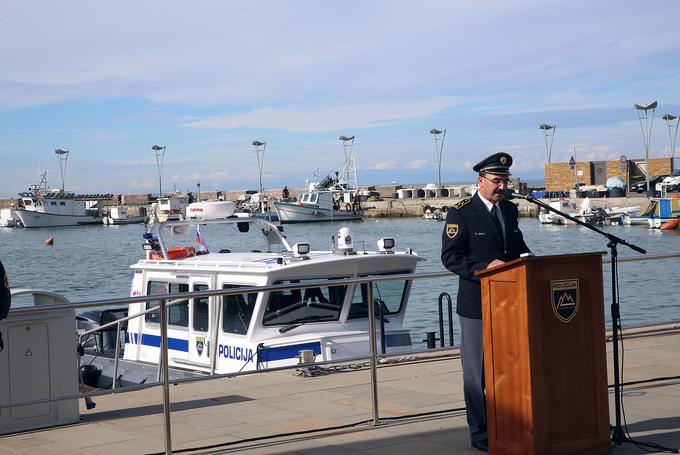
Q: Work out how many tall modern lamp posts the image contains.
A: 8